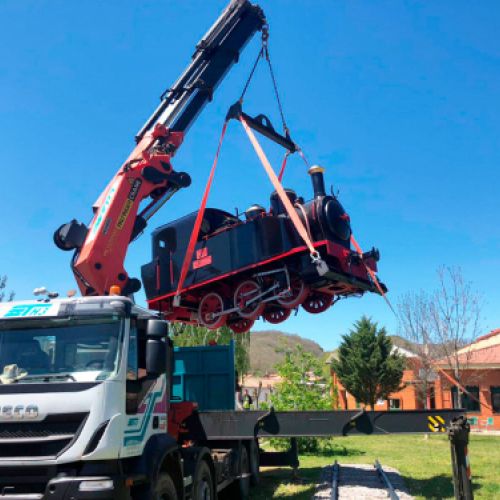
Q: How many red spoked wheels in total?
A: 6